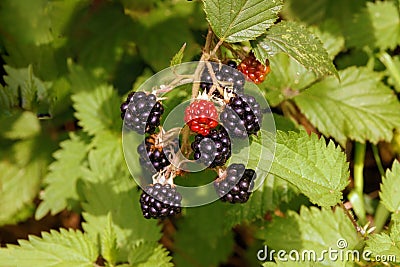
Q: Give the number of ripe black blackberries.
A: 7